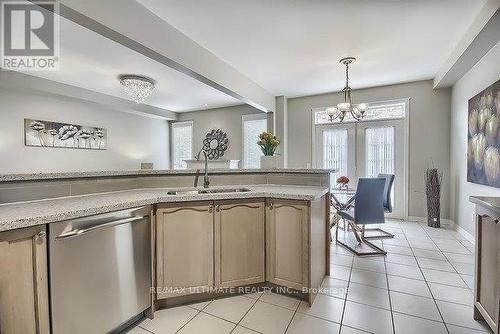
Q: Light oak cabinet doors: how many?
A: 5